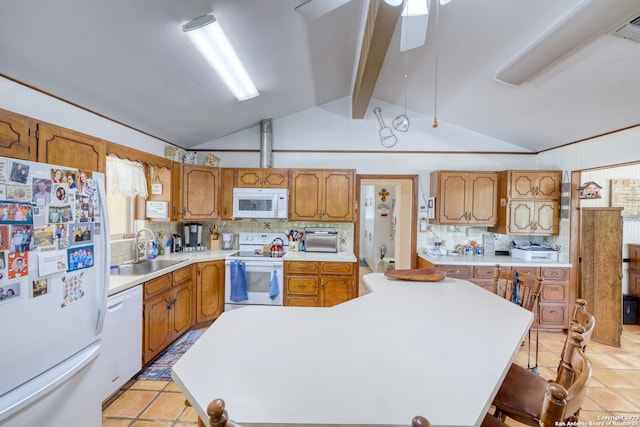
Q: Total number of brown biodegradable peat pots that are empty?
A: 0